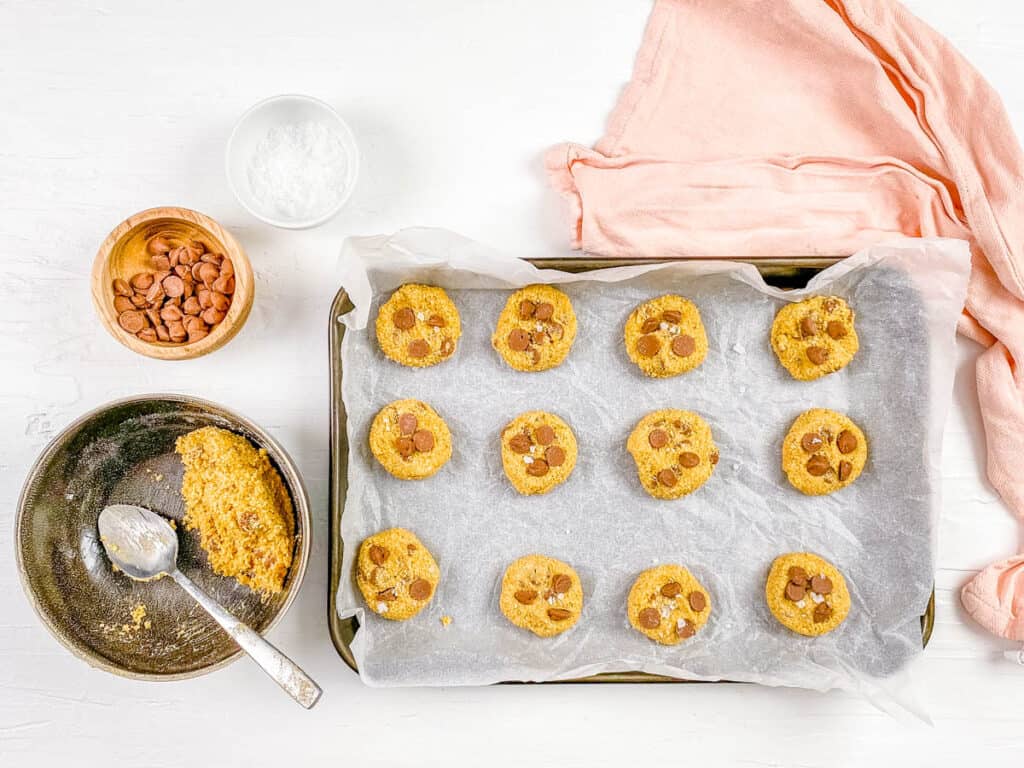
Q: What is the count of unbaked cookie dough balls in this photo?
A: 12